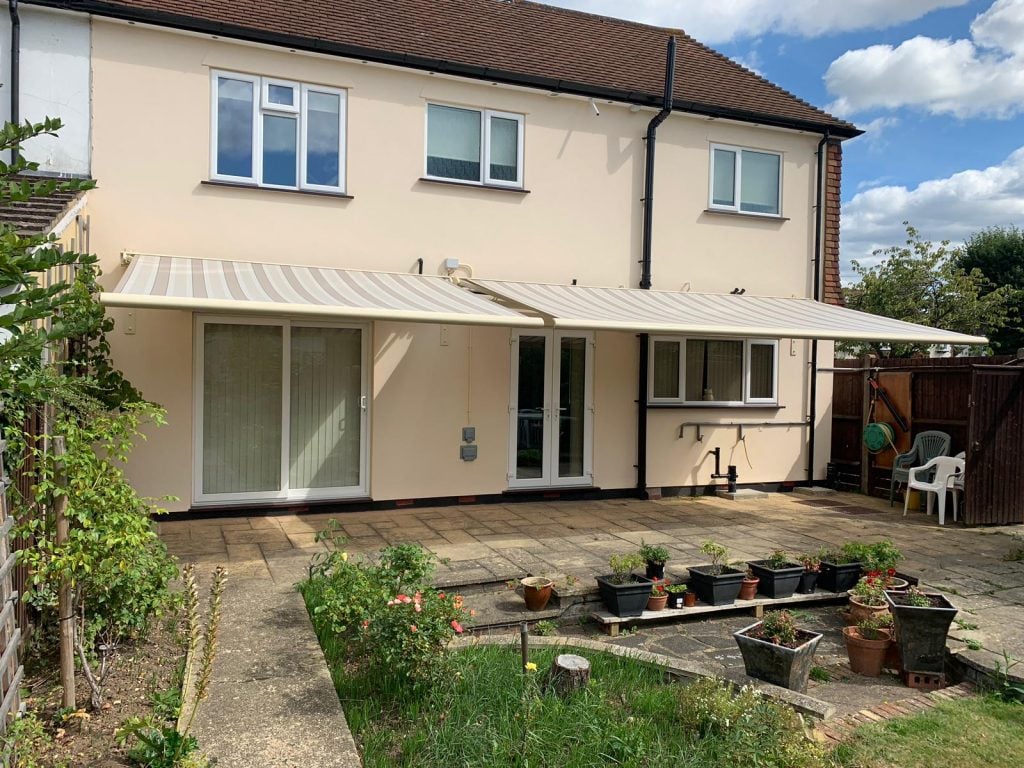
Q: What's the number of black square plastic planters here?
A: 4